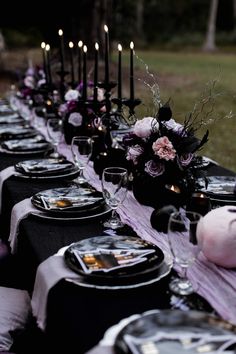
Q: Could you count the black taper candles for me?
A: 10